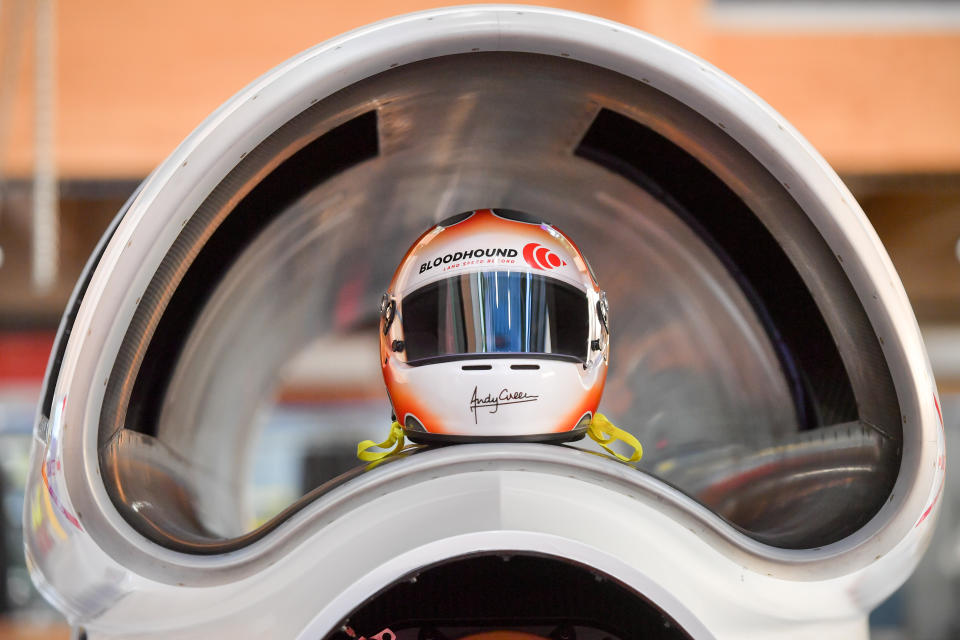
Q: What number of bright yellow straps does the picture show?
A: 2